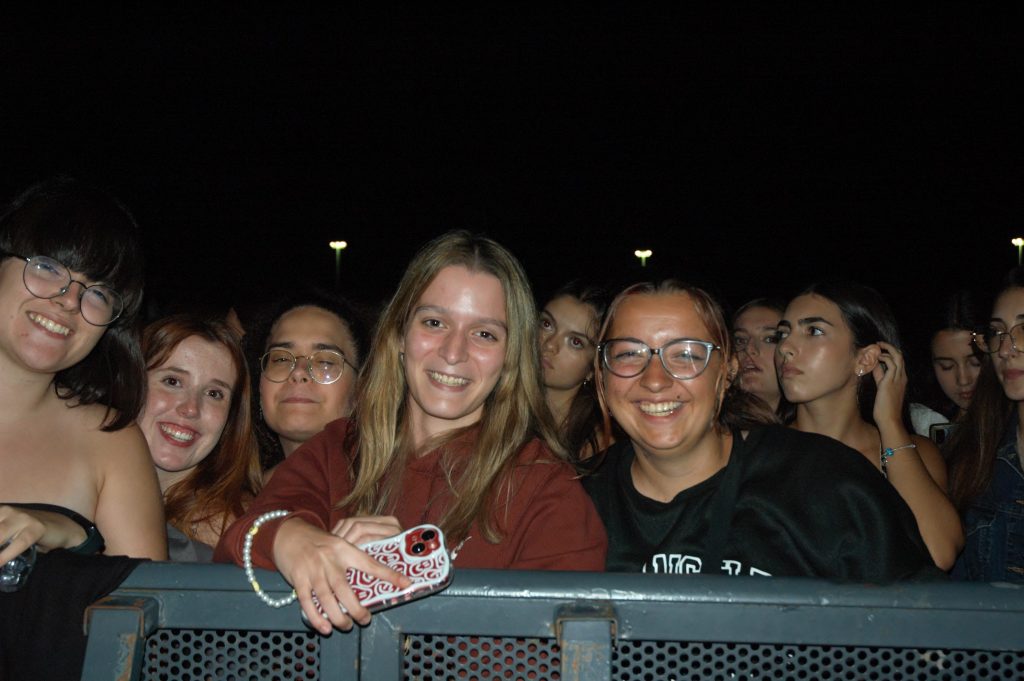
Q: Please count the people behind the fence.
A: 10